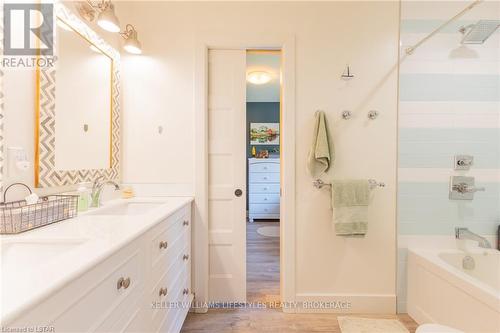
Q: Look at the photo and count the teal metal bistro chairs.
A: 0